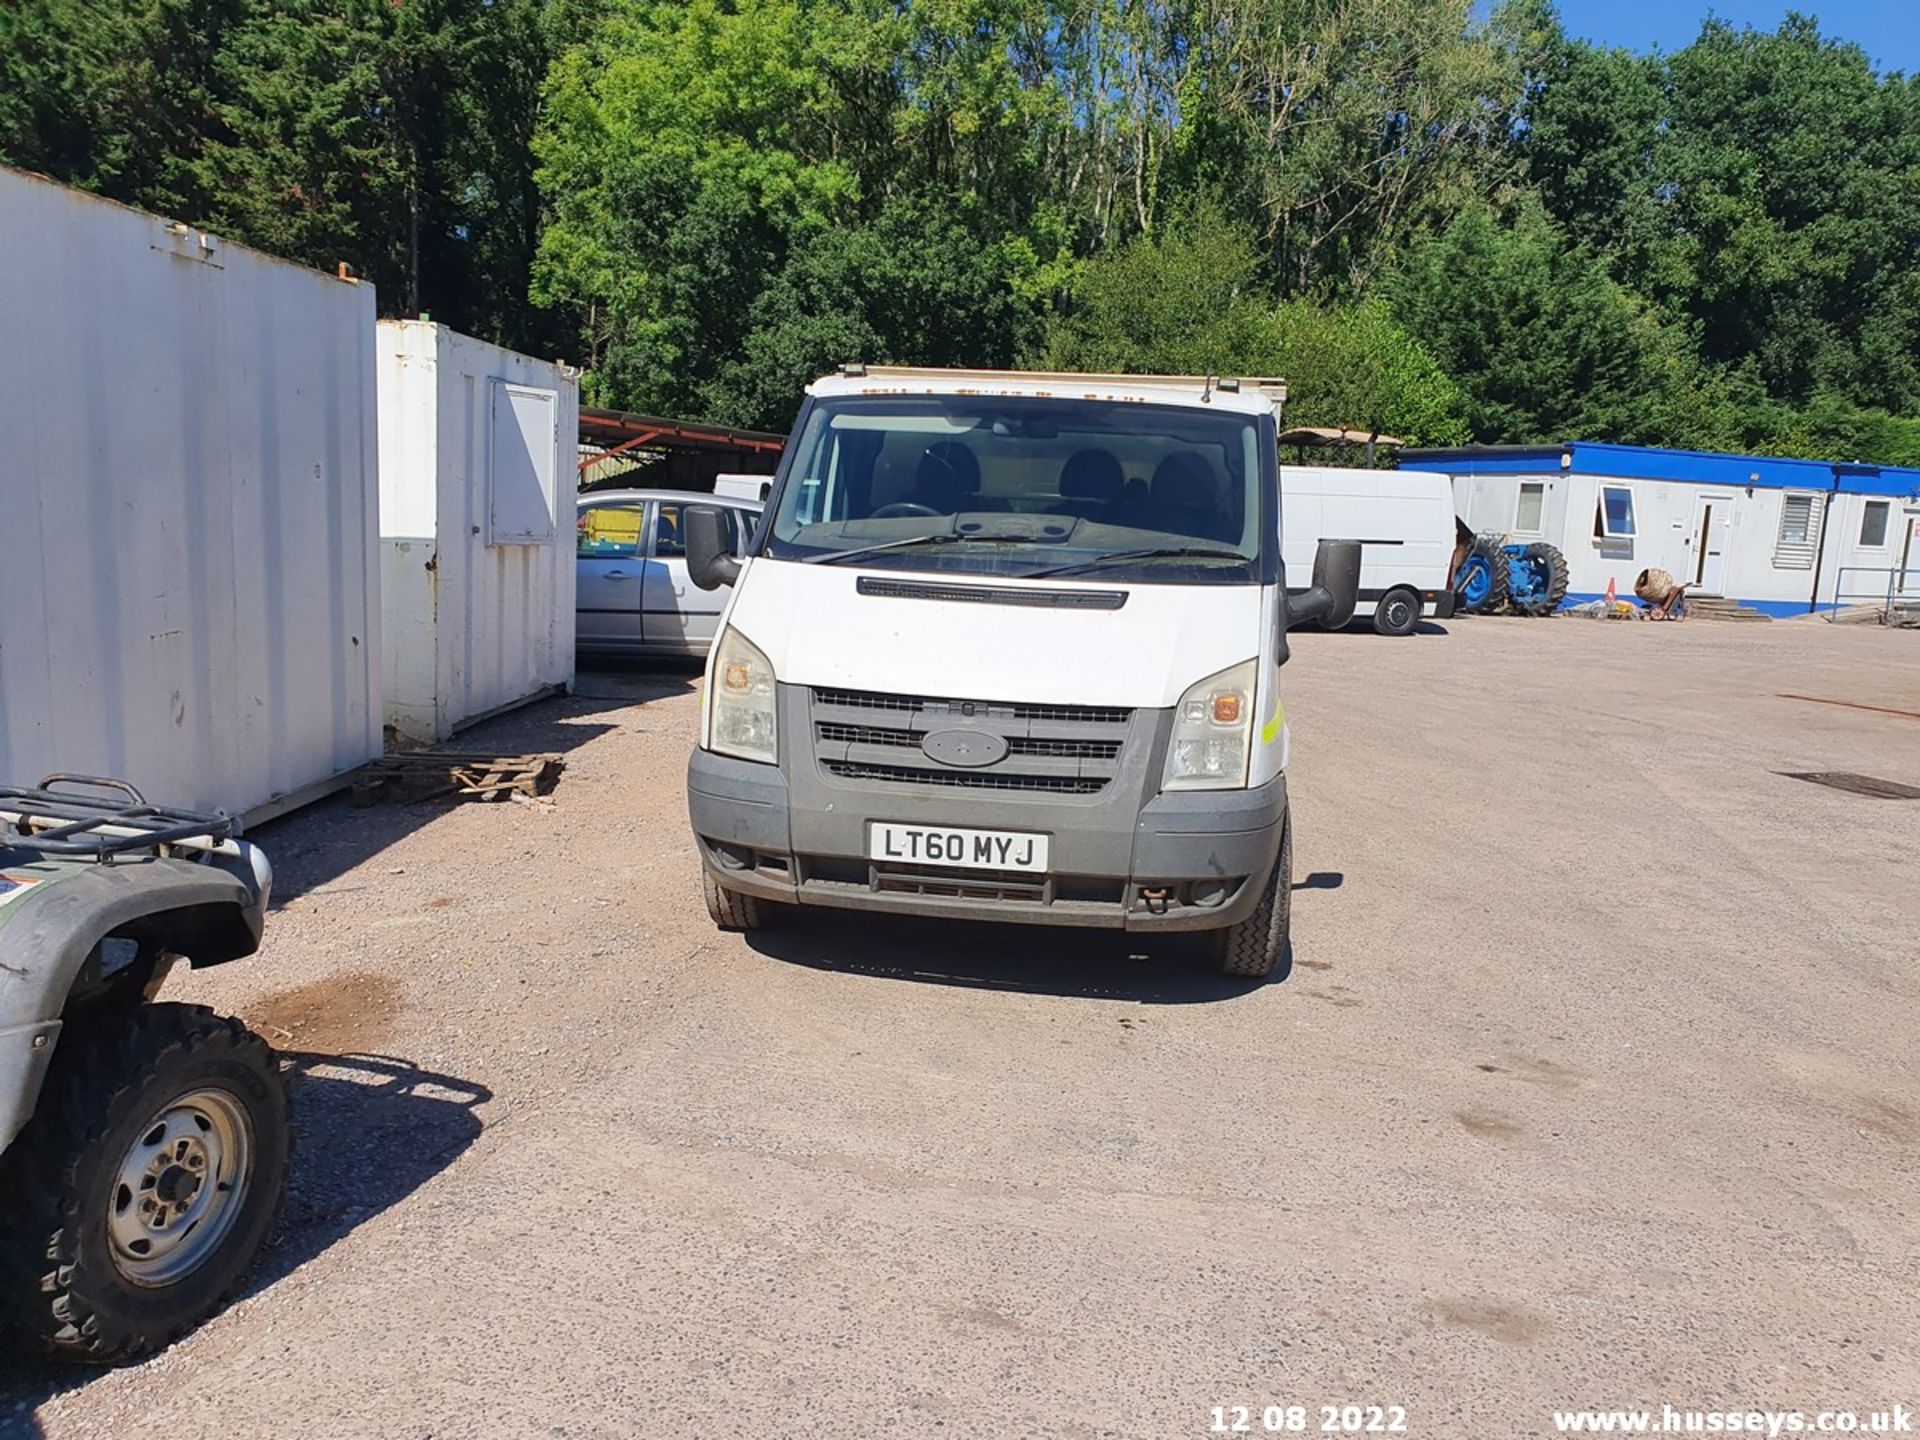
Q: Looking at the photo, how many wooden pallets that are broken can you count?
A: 1